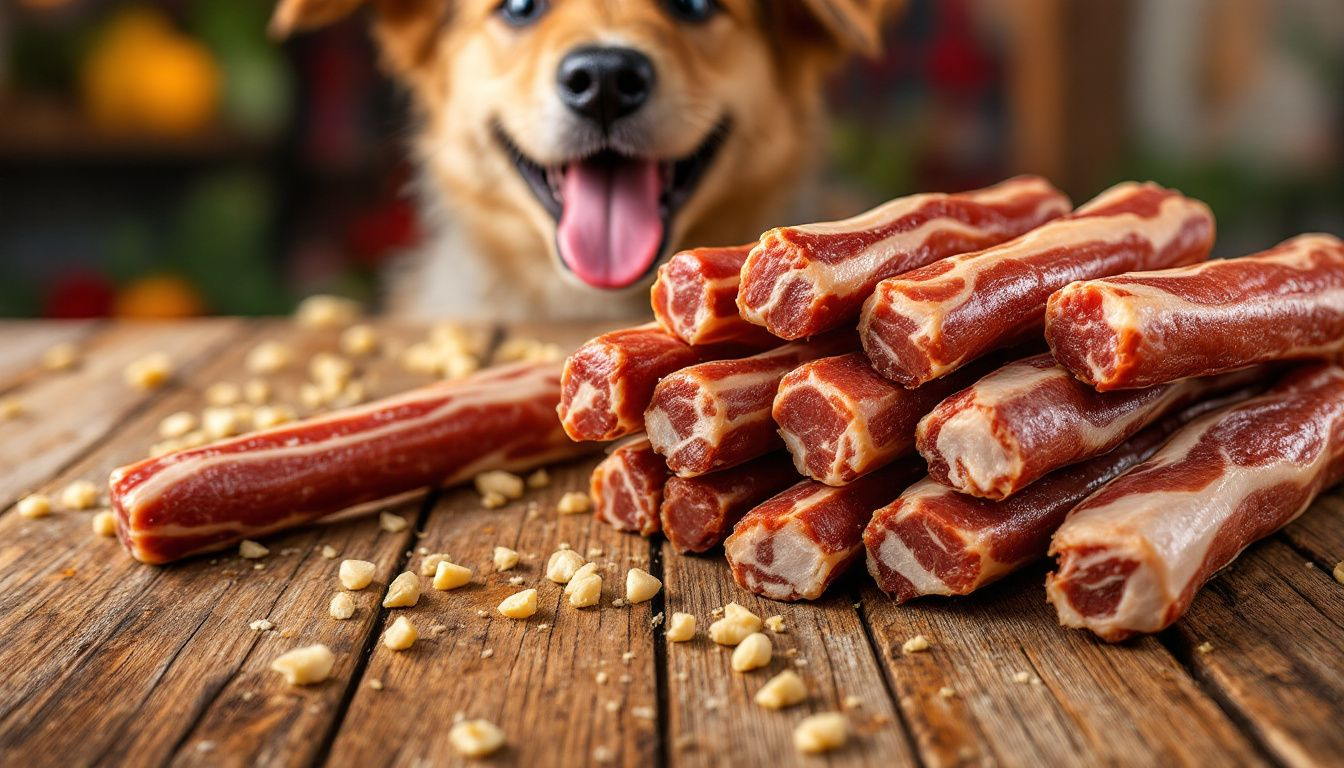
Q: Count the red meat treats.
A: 14